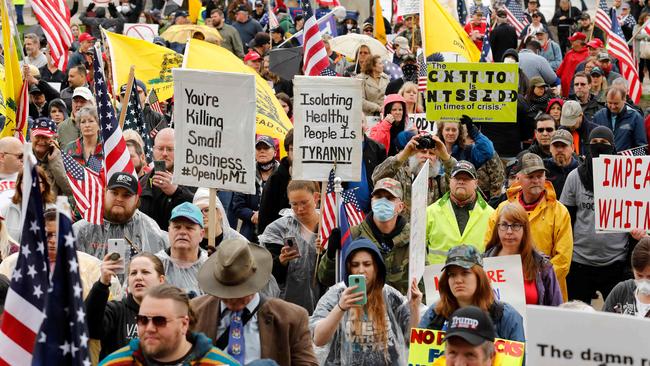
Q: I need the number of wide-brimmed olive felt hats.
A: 1